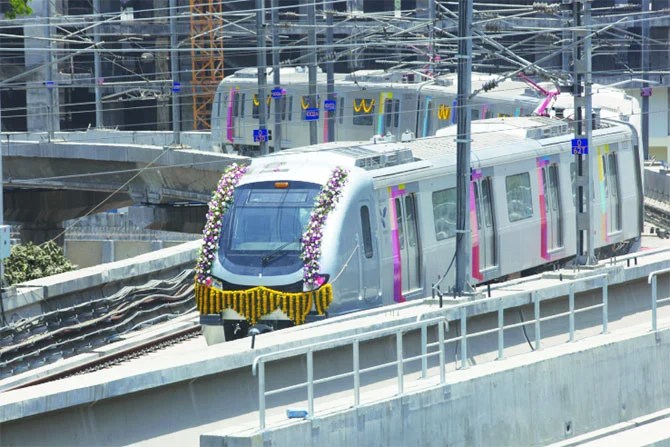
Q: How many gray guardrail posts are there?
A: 12